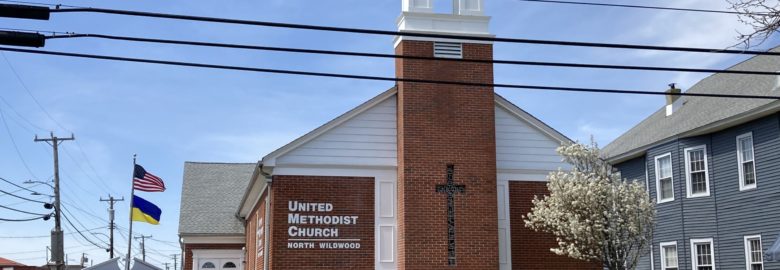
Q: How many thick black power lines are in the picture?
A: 3